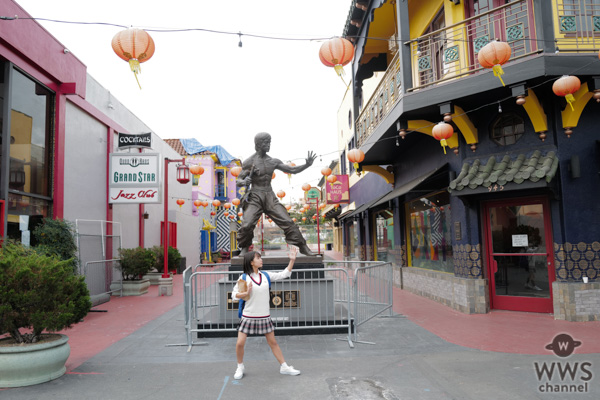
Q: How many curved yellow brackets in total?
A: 5